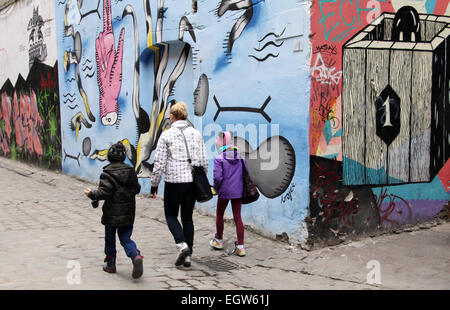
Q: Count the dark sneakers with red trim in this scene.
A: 2